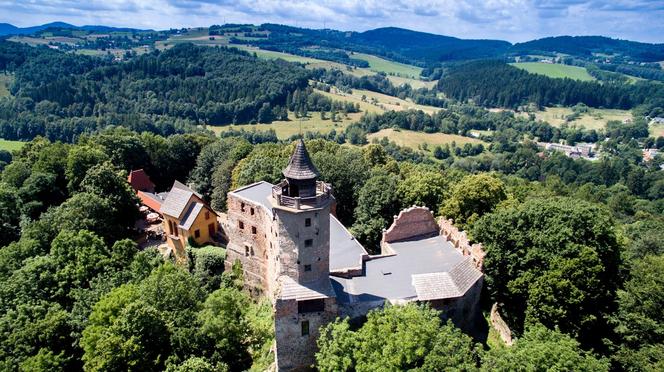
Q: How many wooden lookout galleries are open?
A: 1